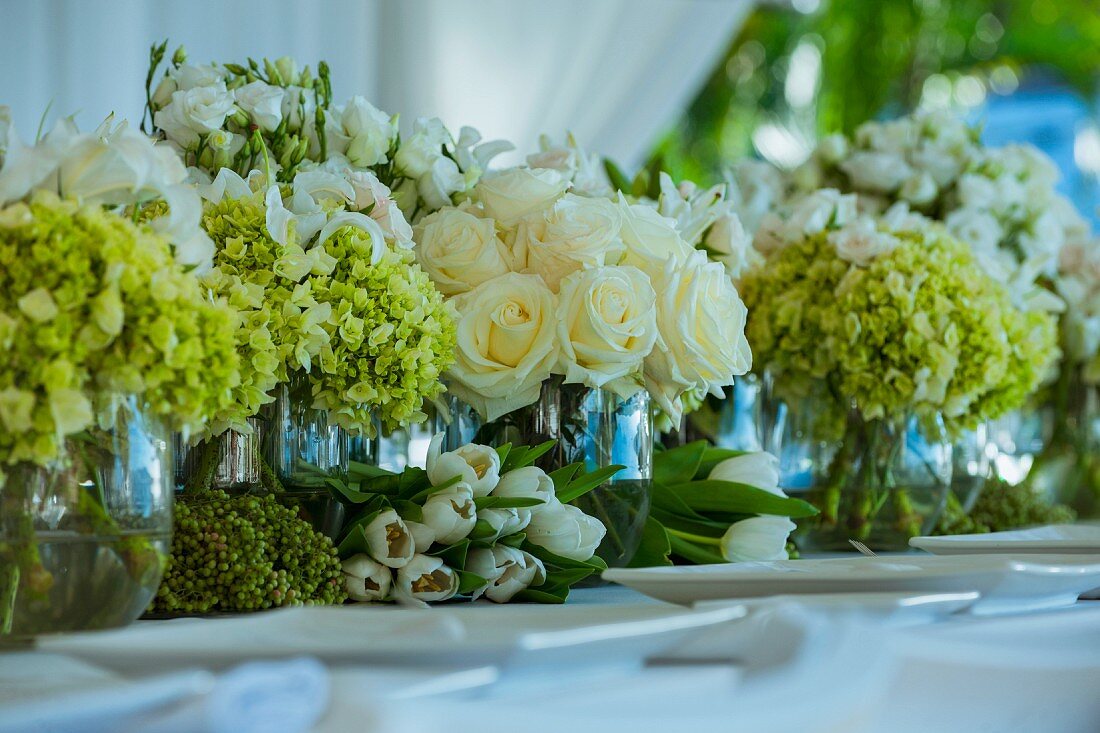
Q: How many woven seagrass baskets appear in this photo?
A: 0